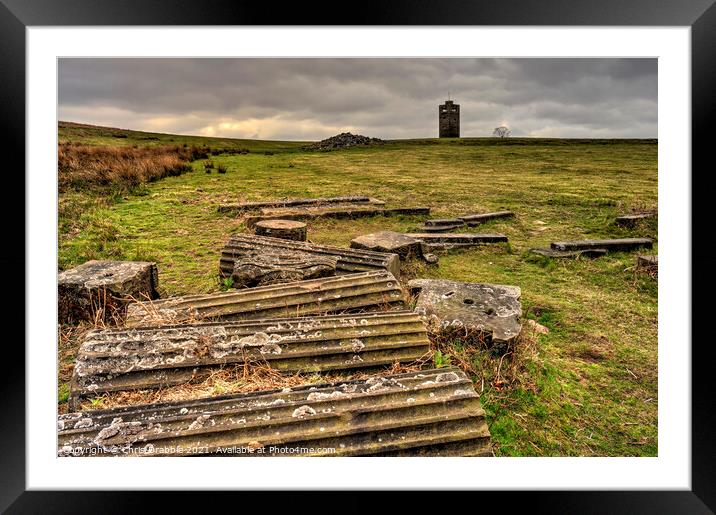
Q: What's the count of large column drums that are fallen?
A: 4